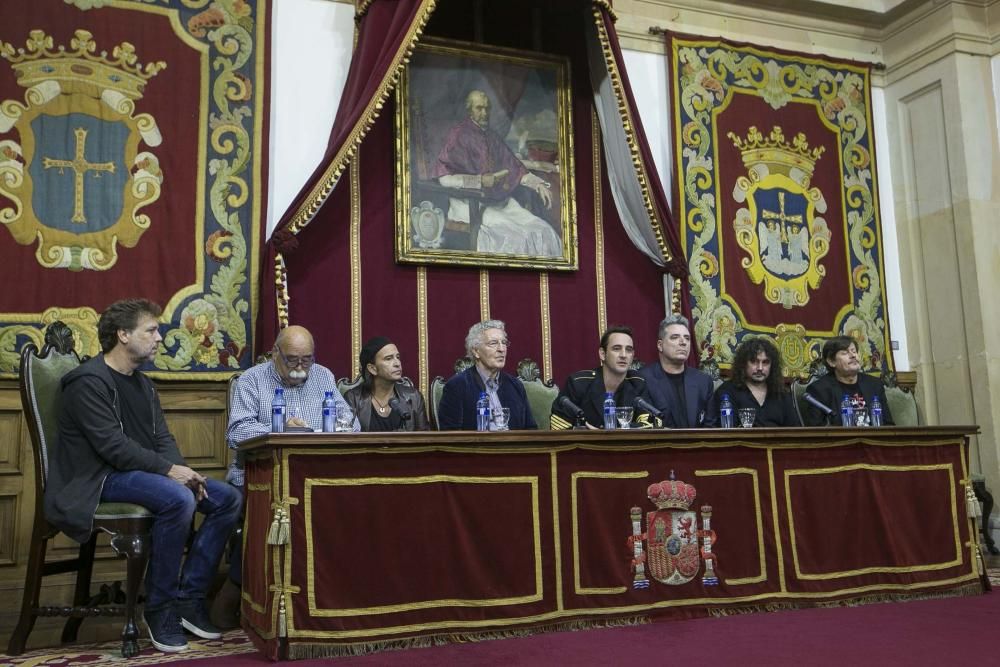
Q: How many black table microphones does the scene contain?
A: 4